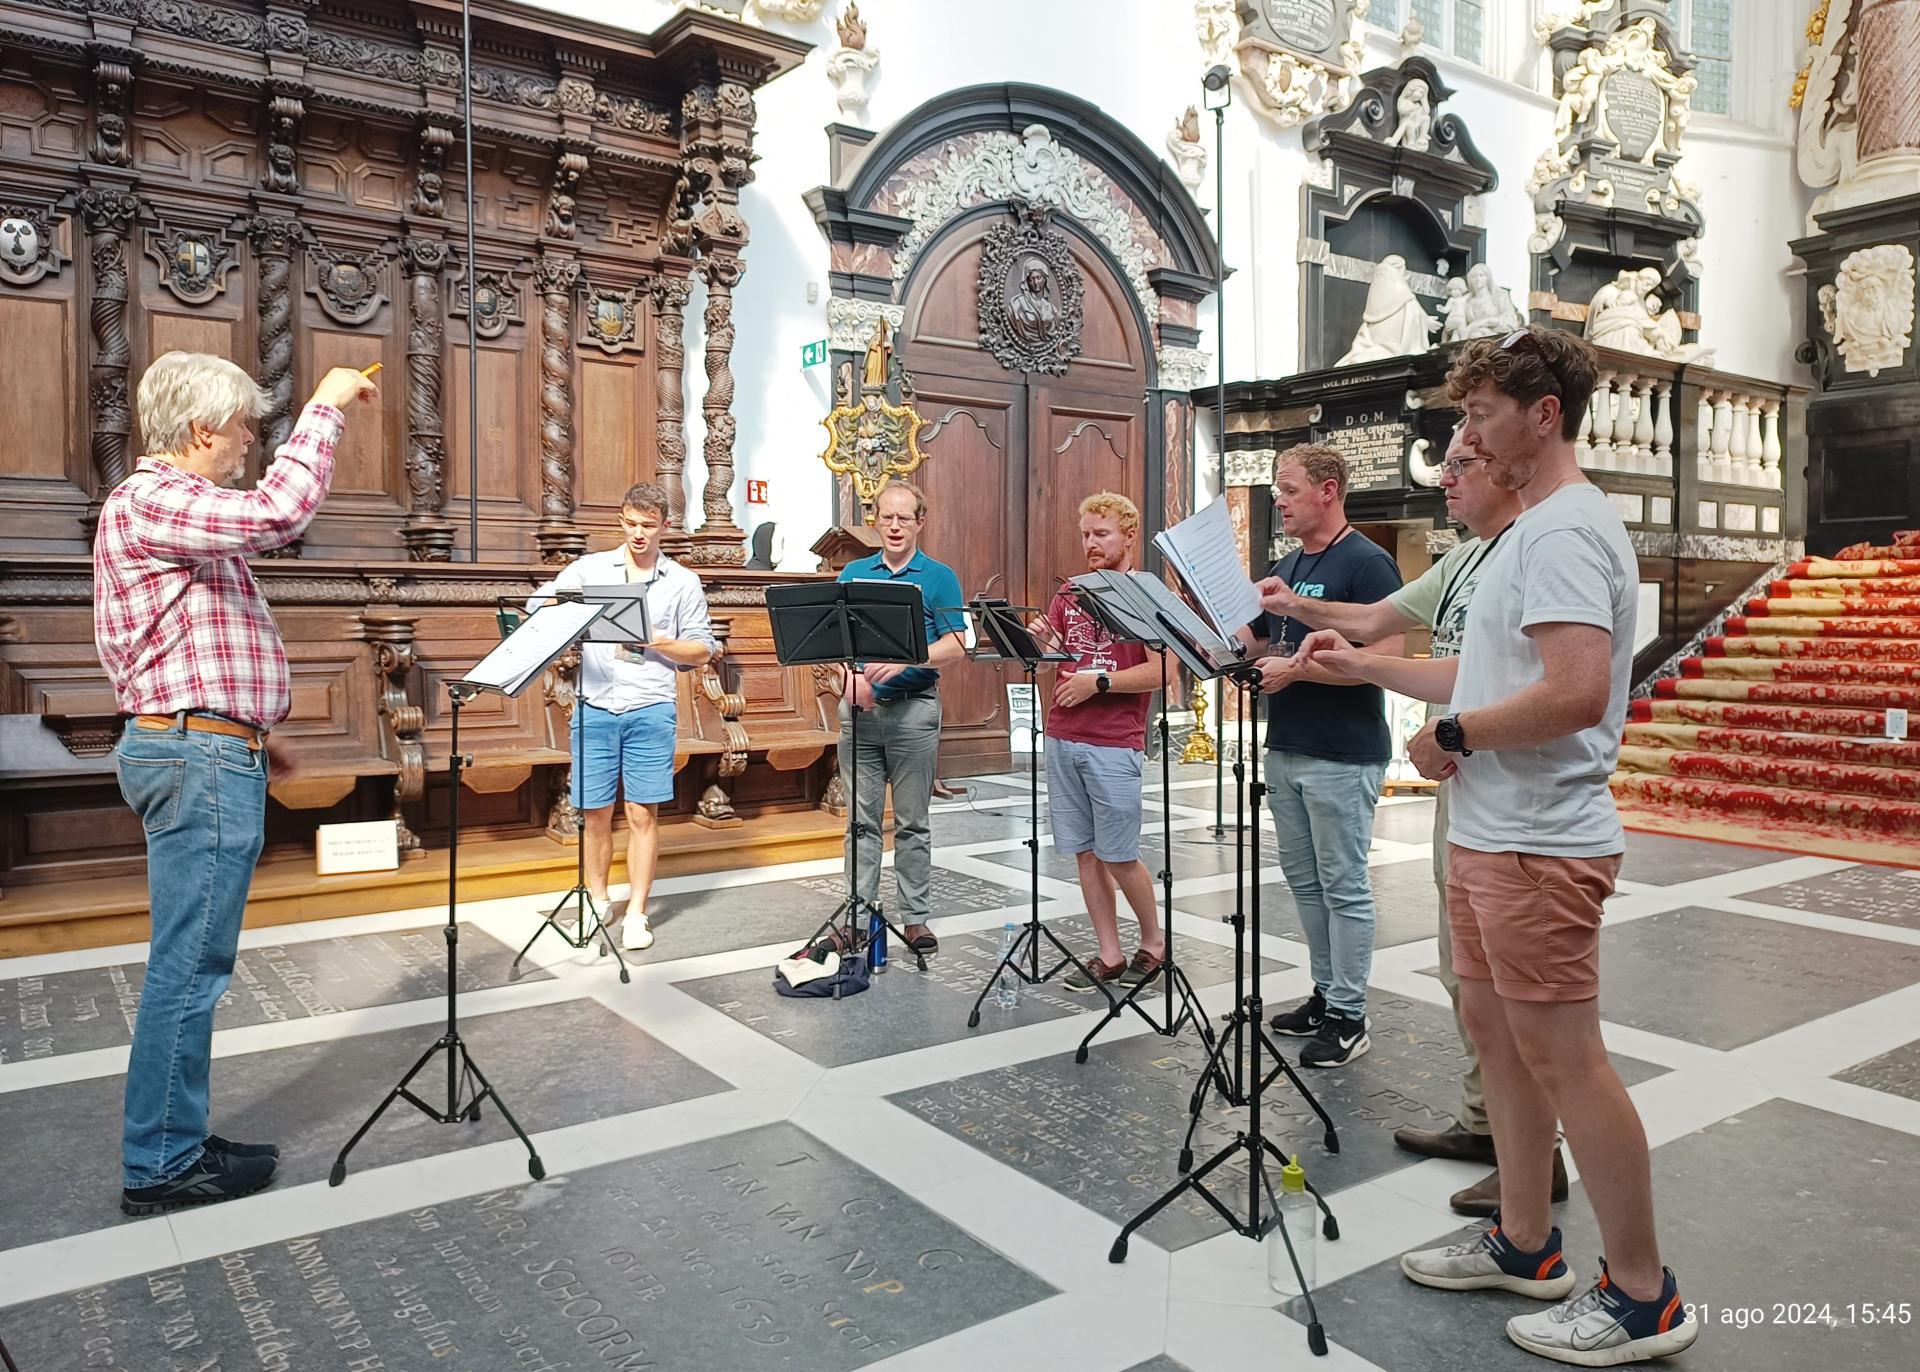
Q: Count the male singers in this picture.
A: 6